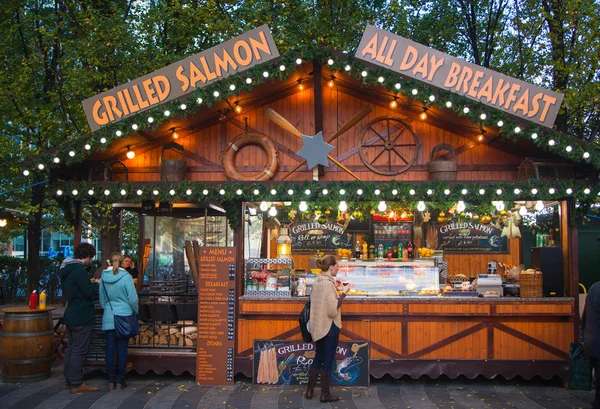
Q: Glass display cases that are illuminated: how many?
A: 1